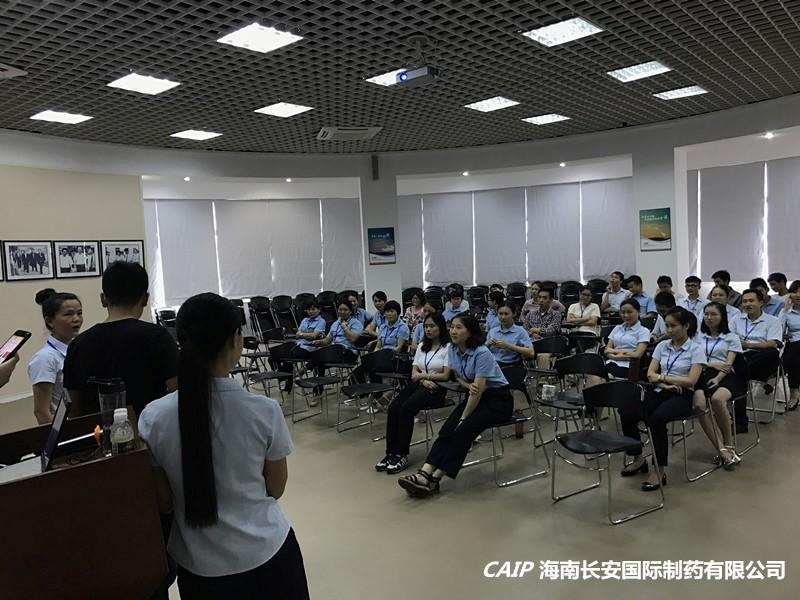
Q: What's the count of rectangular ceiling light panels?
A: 11